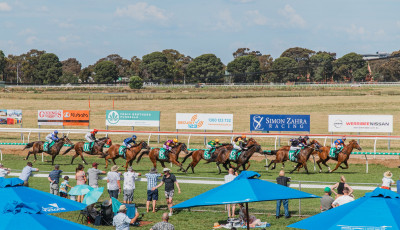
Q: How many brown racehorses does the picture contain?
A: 10